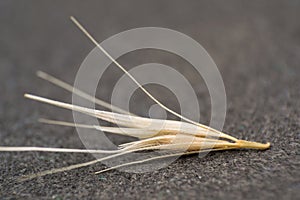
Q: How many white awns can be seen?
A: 7